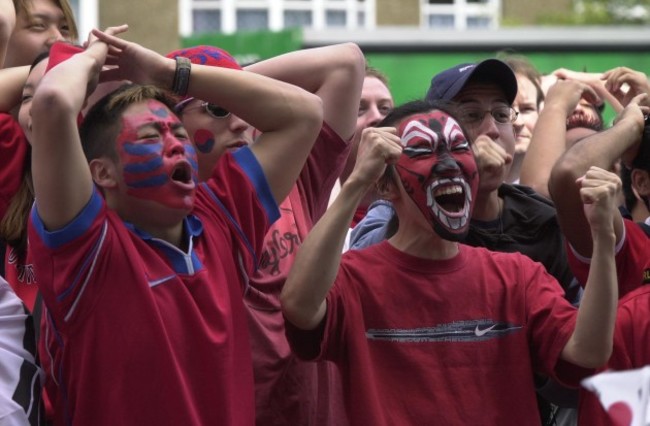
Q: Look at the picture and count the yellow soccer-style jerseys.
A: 0